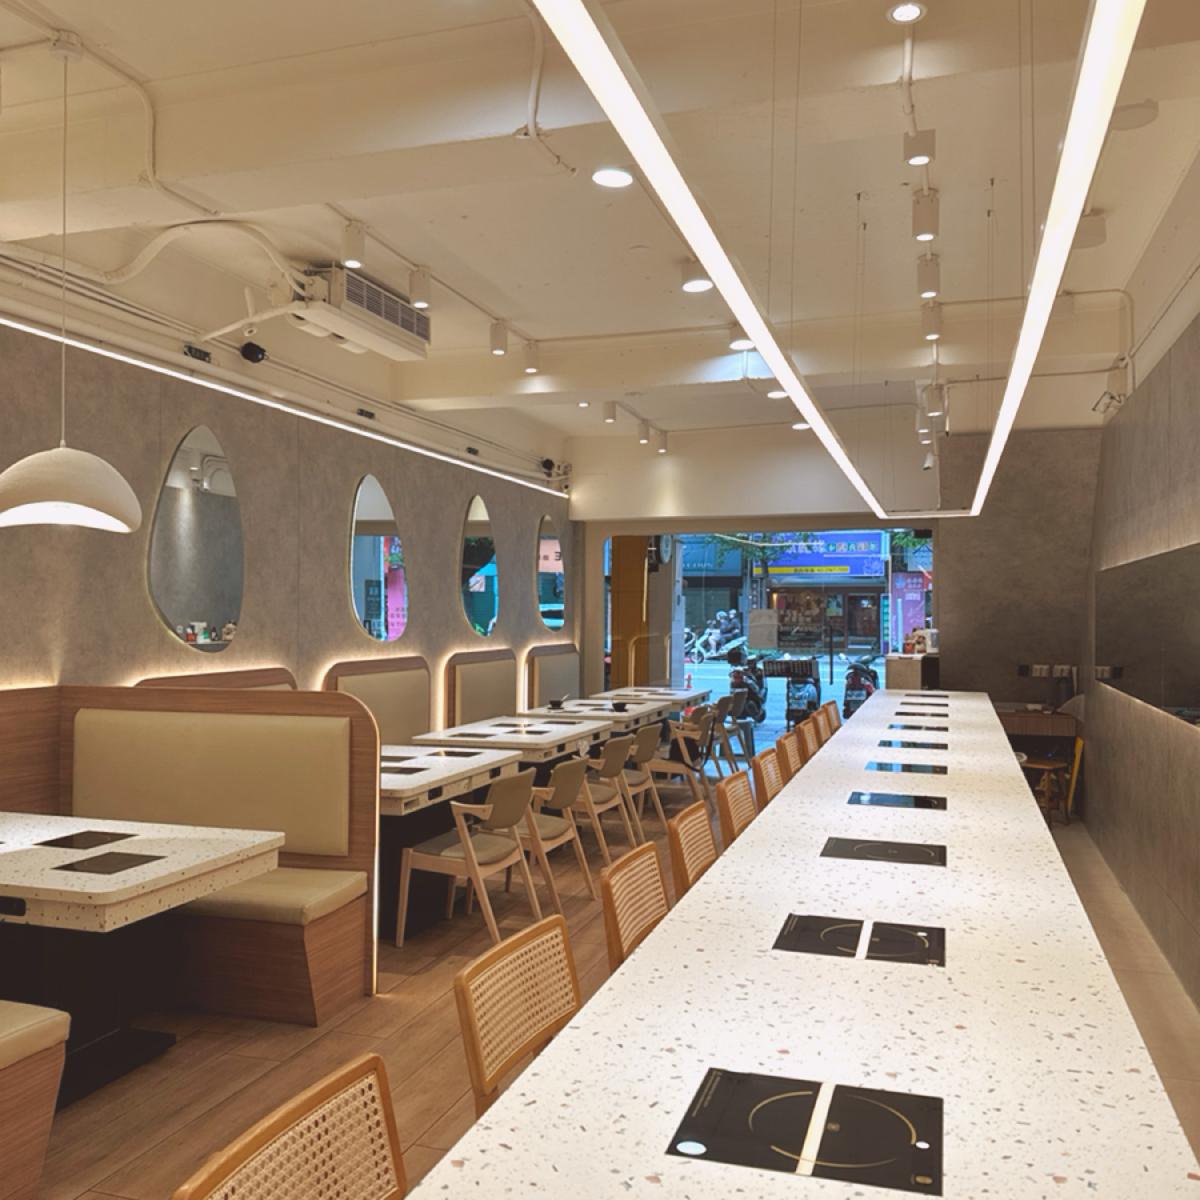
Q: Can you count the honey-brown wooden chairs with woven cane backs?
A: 10